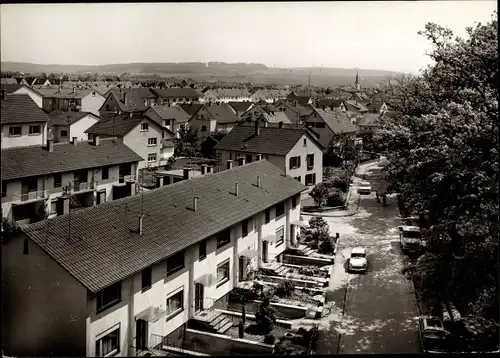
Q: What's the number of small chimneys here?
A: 4